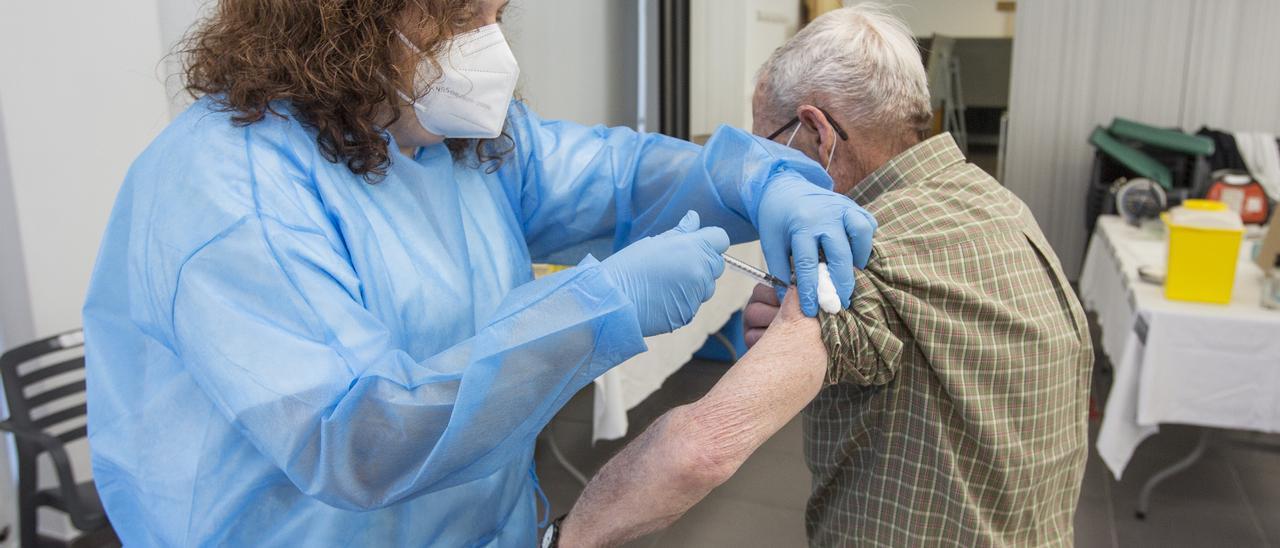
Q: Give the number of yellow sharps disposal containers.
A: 1